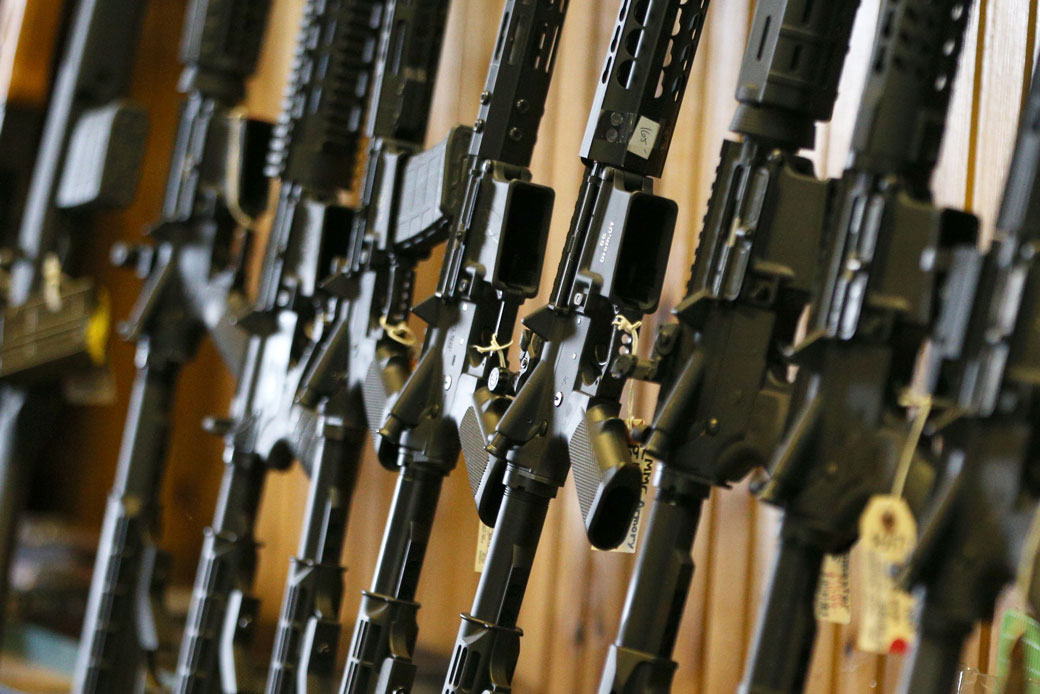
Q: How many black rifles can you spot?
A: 9